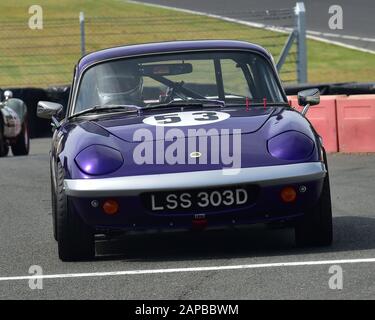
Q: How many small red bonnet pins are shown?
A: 2